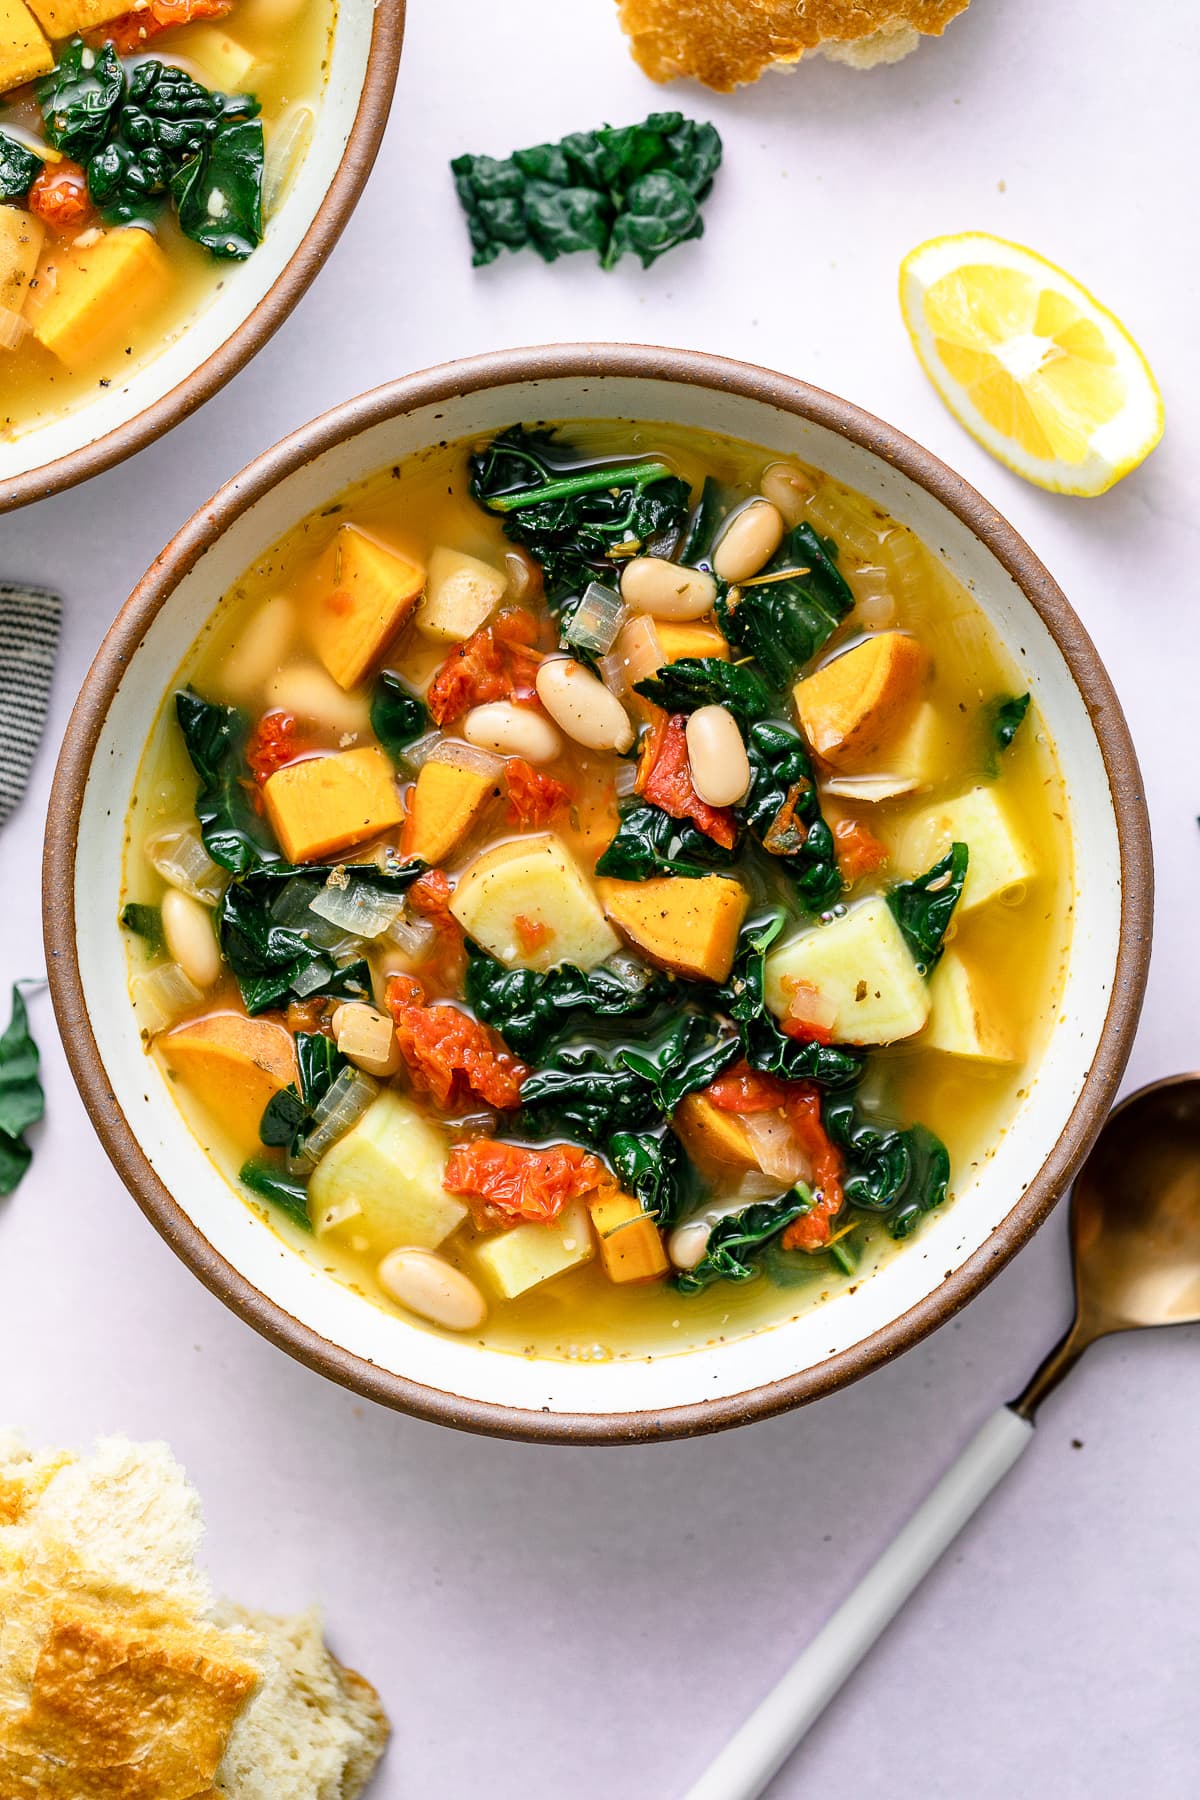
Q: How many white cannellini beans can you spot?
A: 12